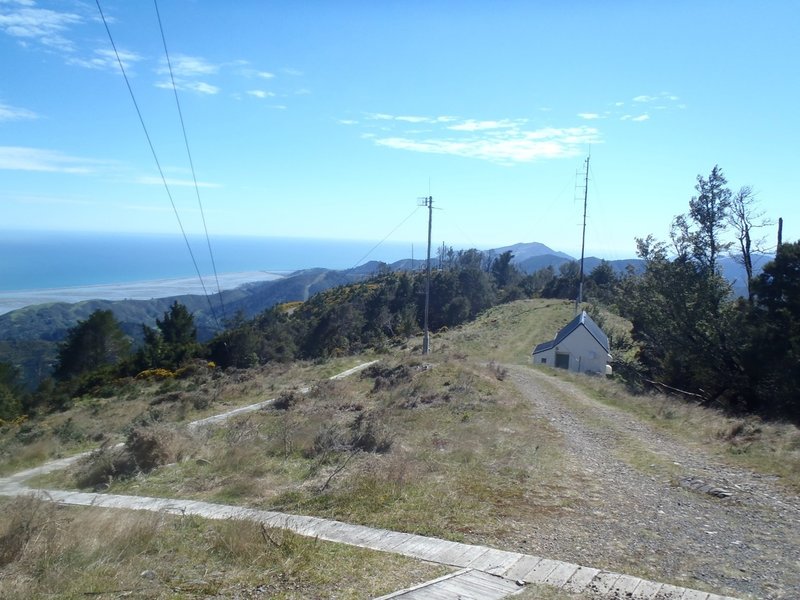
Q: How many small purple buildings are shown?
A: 0